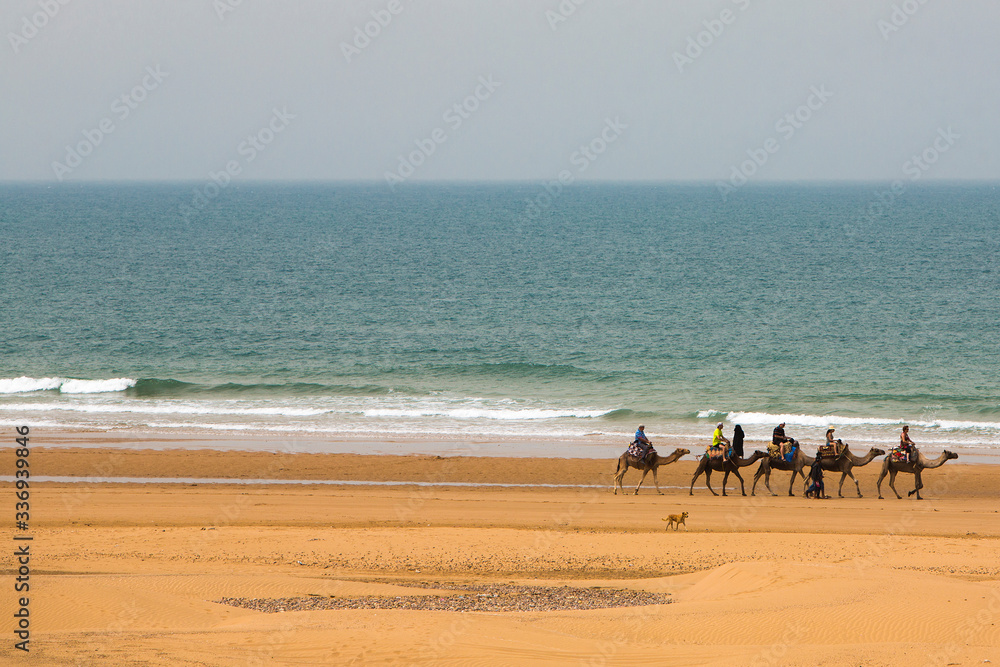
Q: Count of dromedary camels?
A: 5